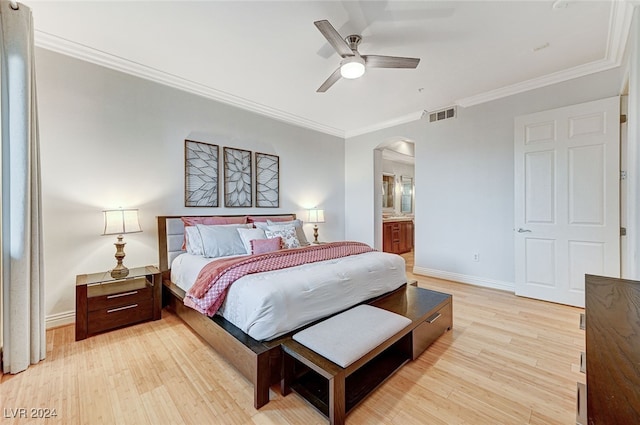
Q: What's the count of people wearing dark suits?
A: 0